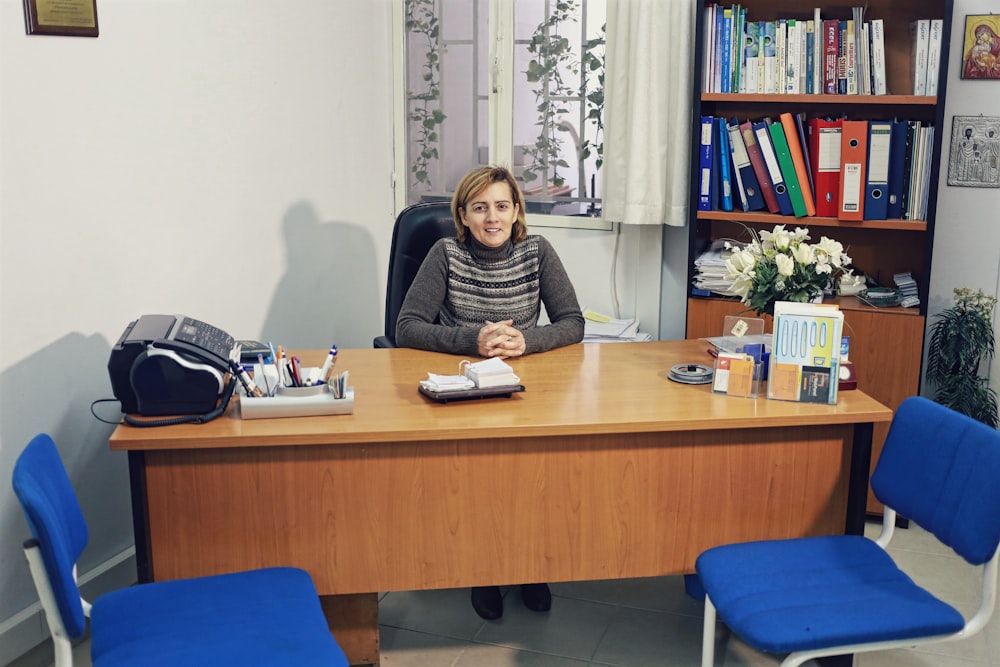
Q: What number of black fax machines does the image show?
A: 1